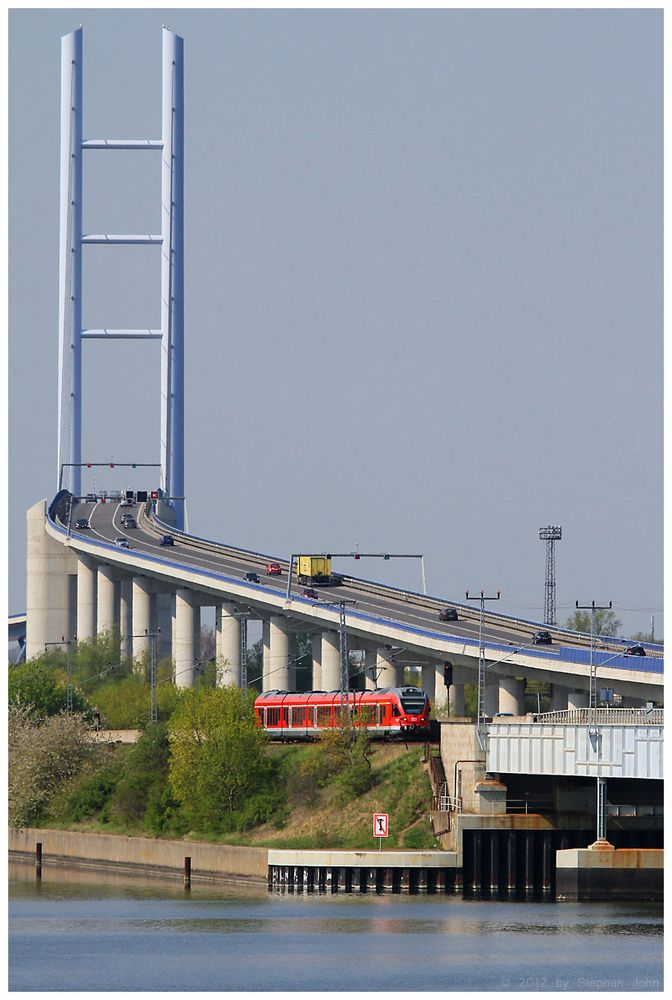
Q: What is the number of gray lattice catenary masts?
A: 6